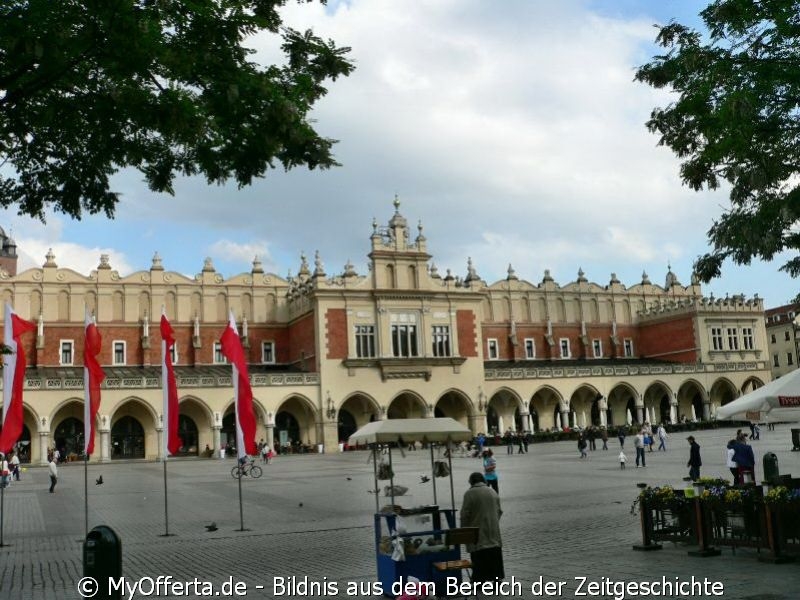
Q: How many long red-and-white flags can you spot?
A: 4